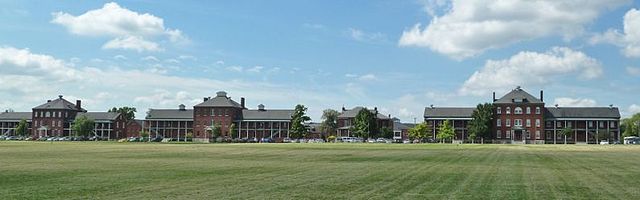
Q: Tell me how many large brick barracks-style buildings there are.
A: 3